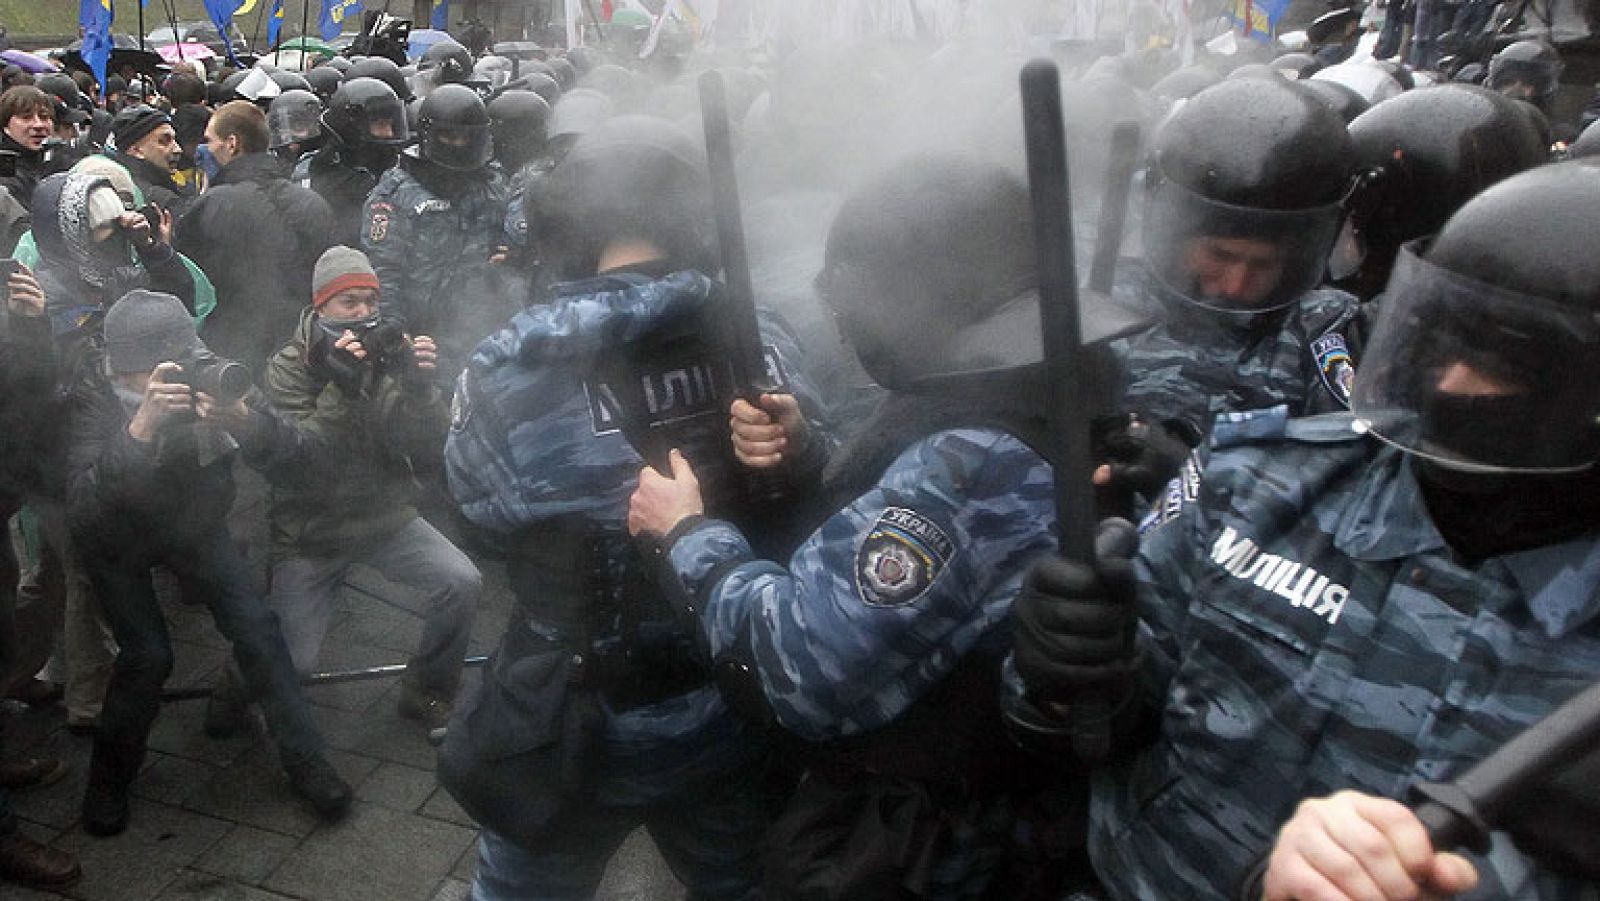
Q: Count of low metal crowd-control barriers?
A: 0